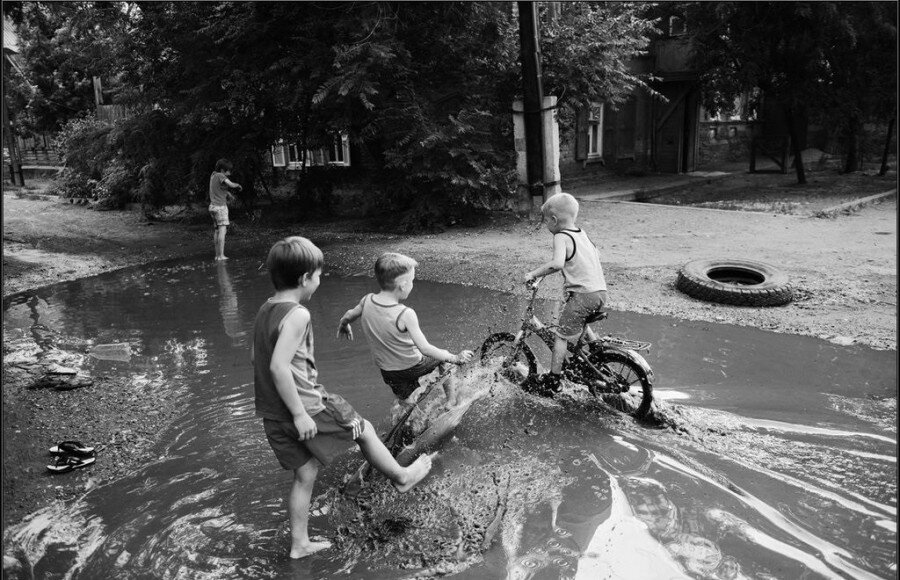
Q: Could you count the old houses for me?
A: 2